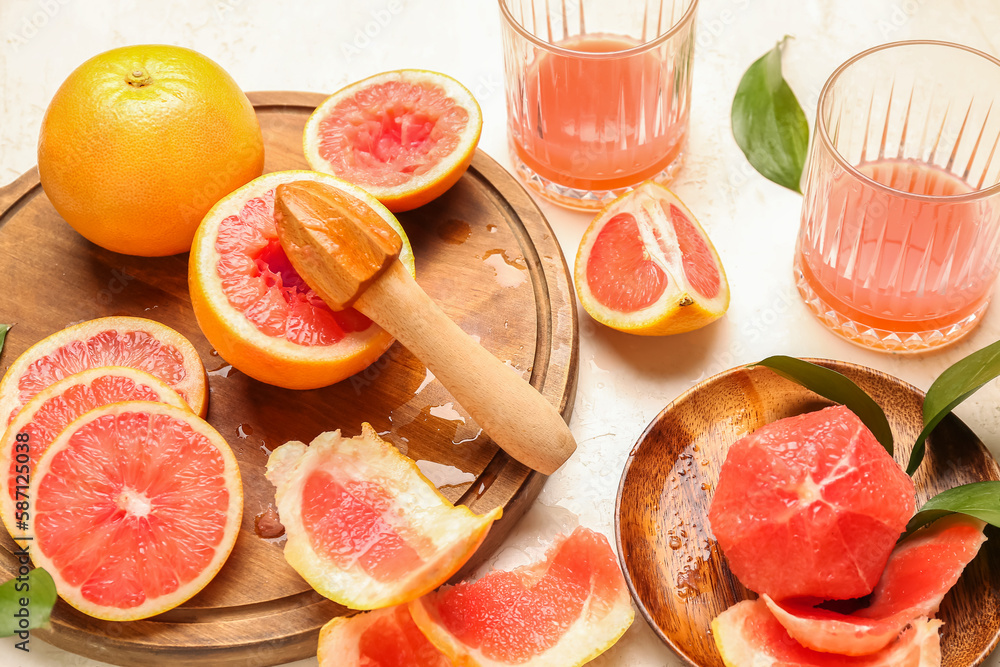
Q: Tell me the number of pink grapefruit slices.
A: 3